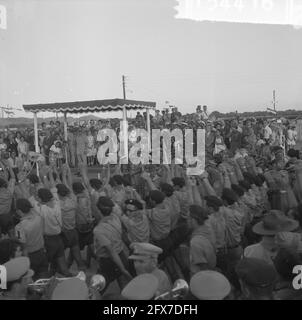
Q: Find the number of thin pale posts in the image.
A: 4